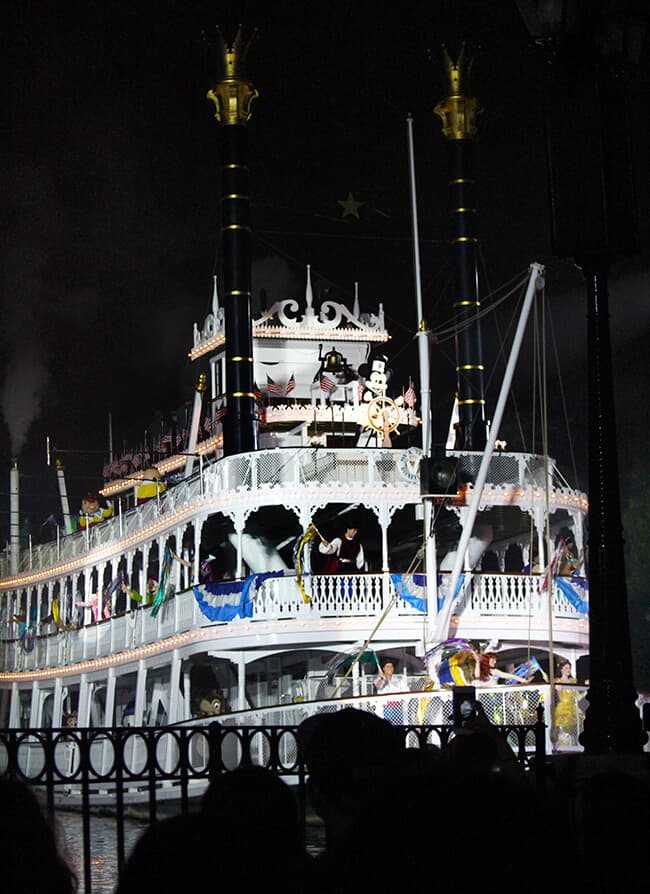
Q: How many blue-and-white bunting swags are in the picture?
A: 3